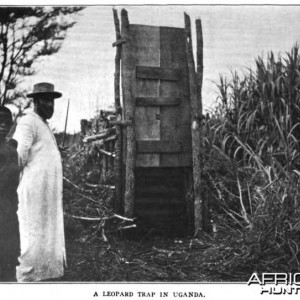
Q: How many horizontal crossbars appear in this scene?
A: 3